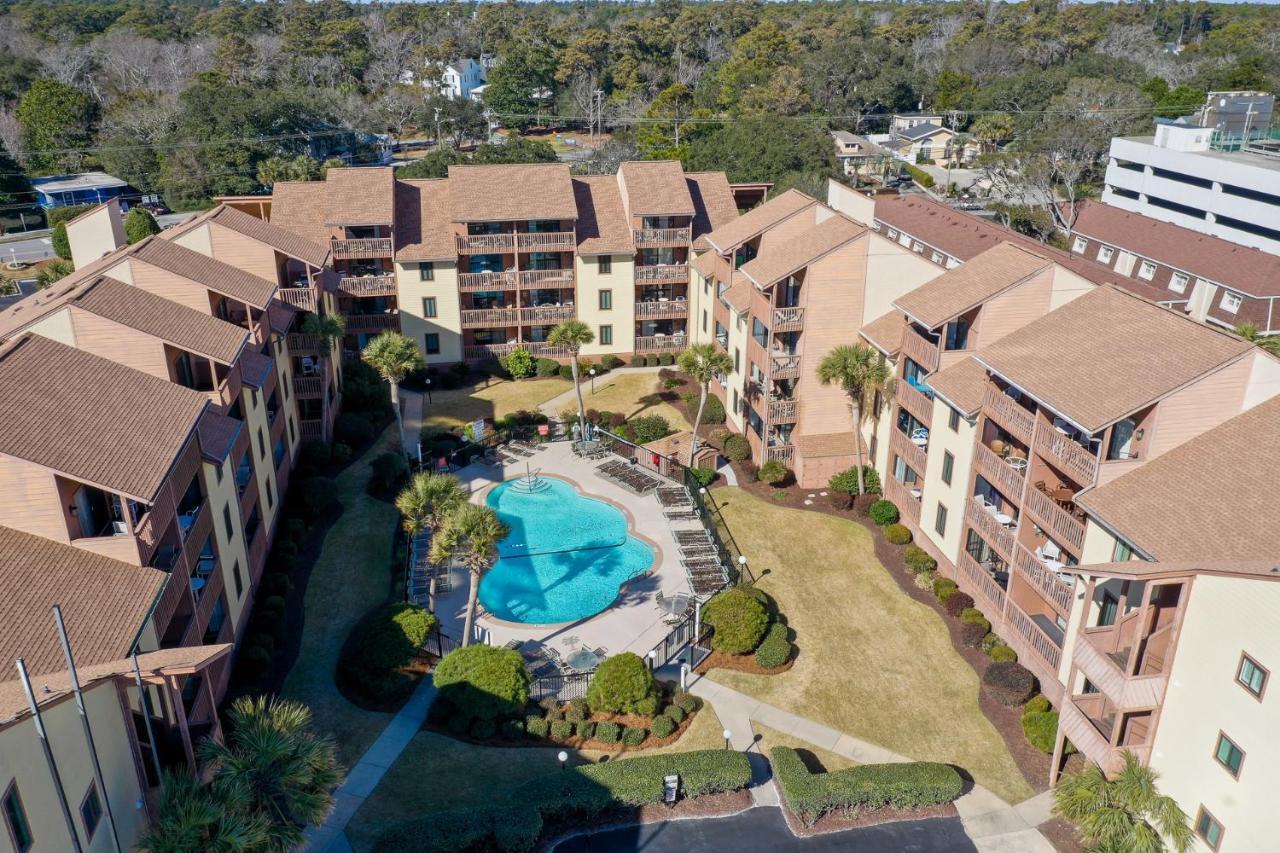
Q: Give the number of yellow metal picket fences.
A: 0